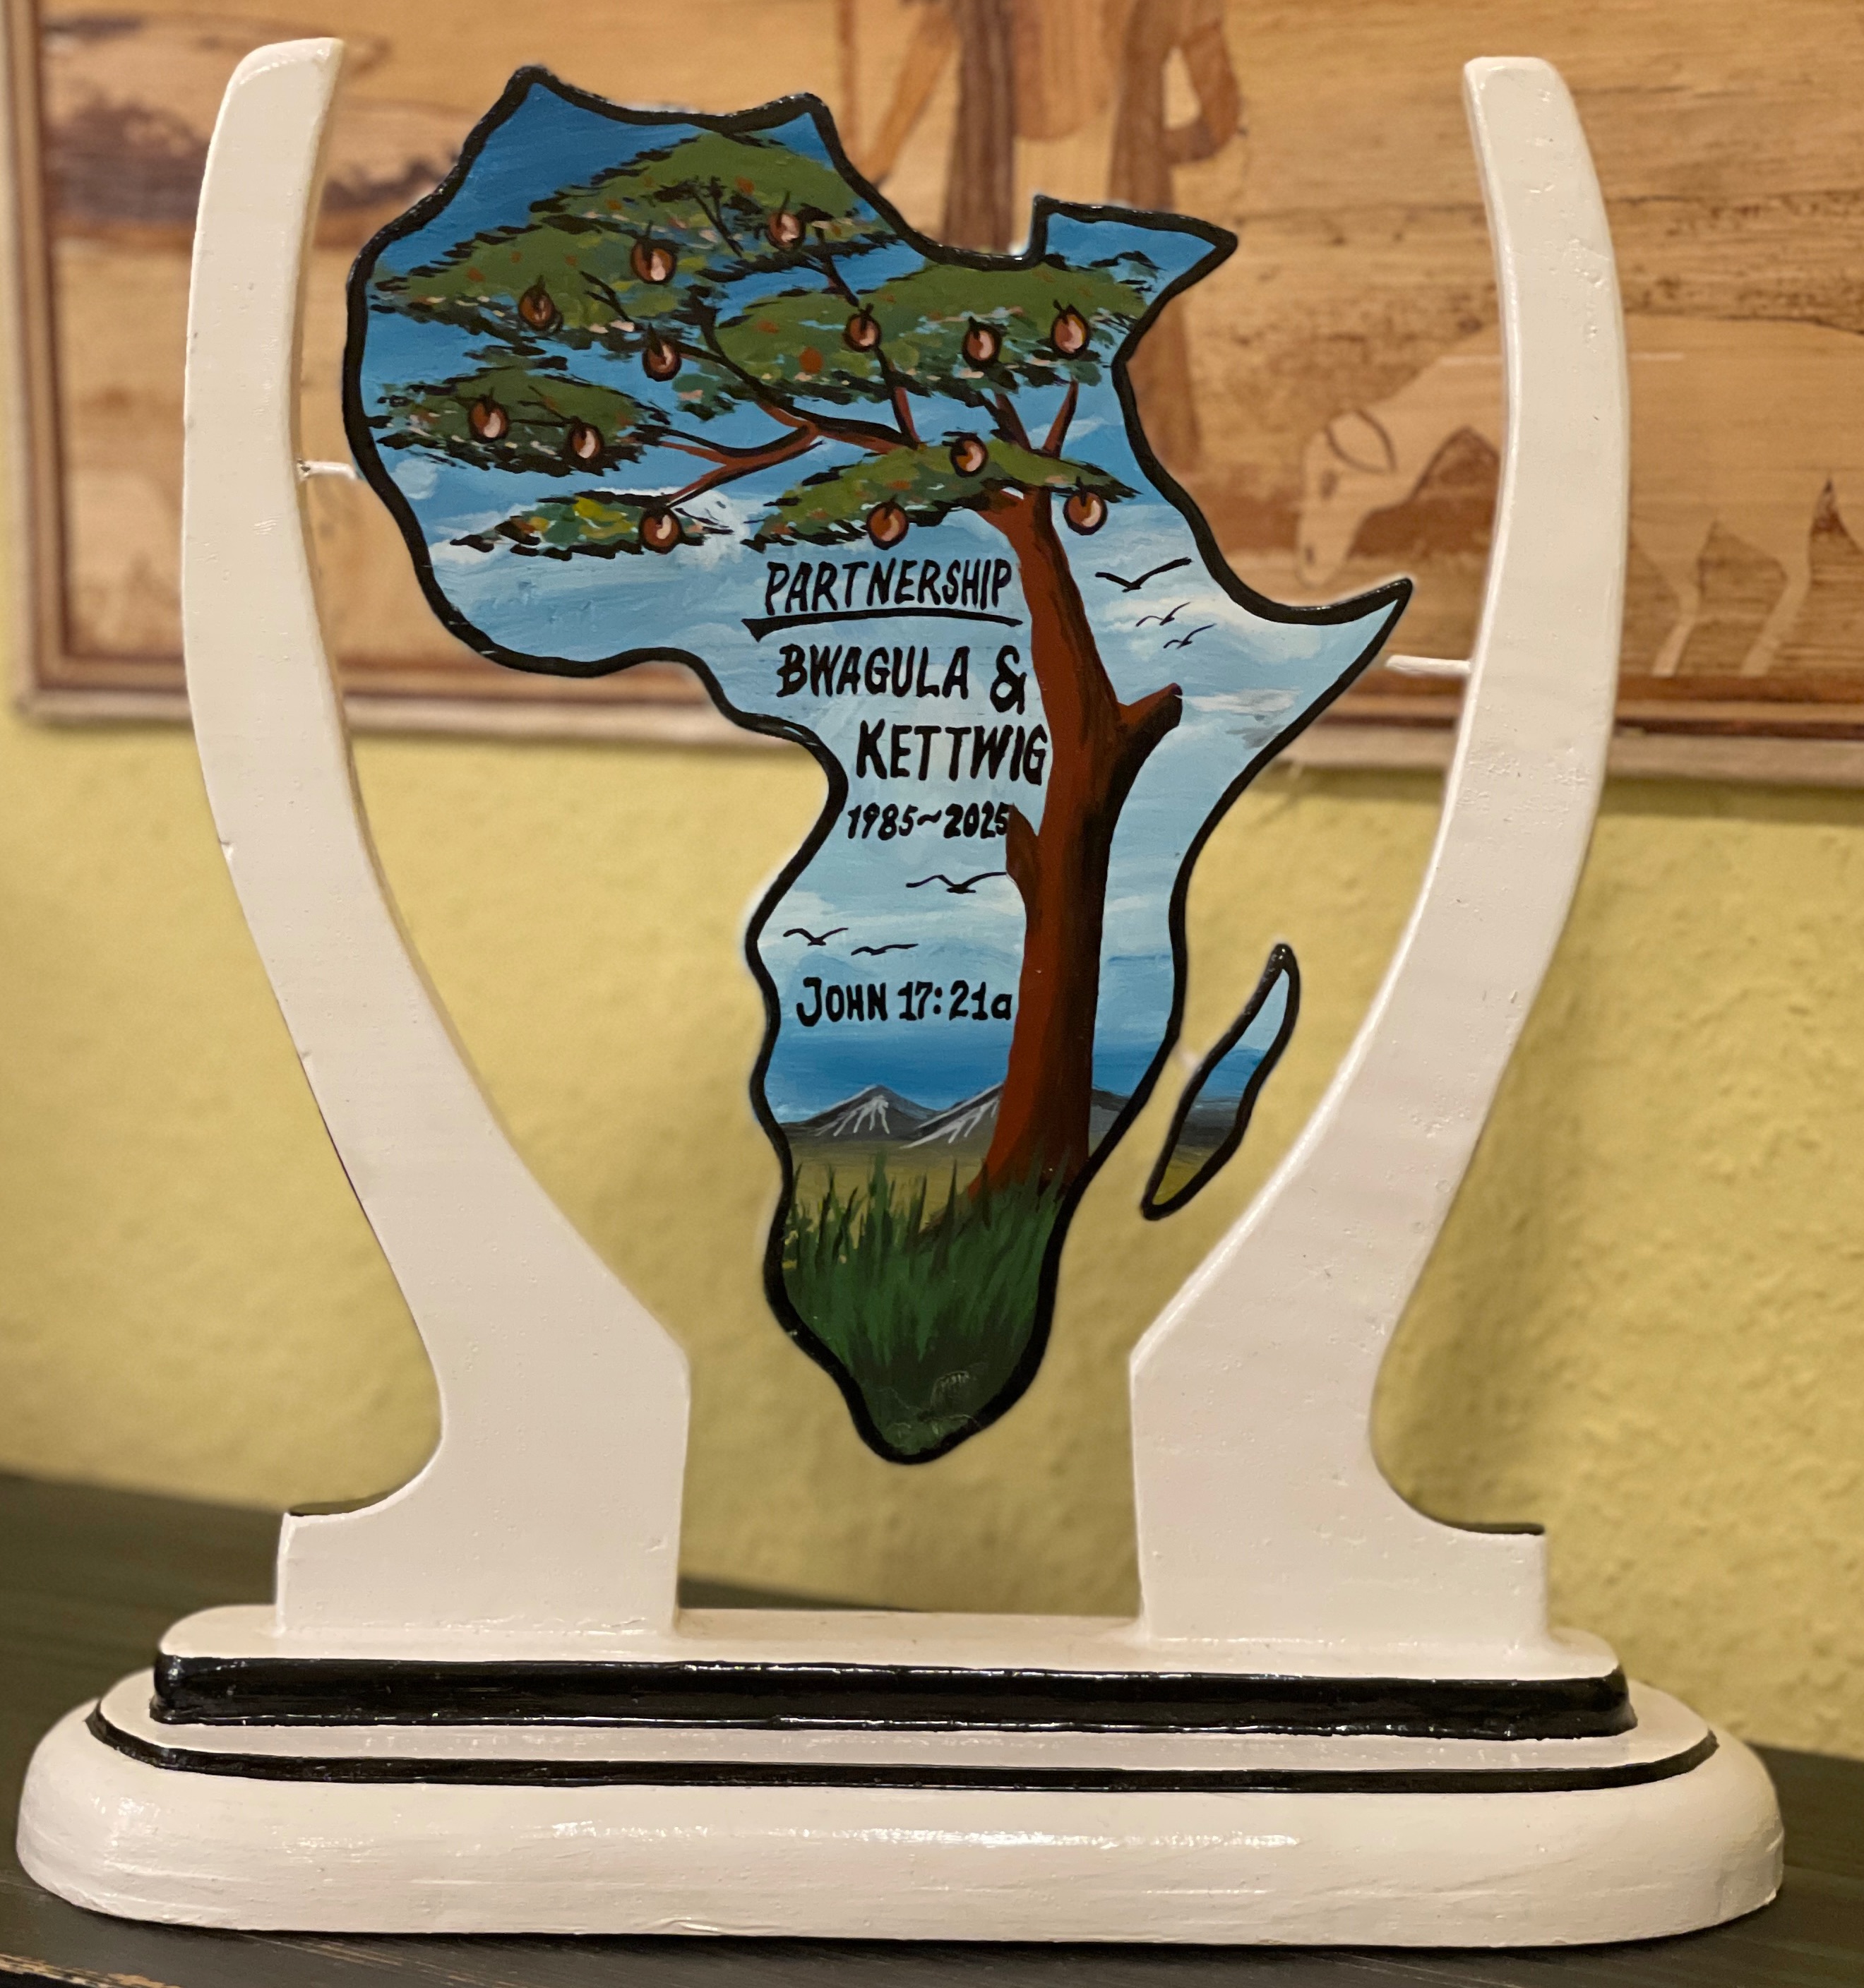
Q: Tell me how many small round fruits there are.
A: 13